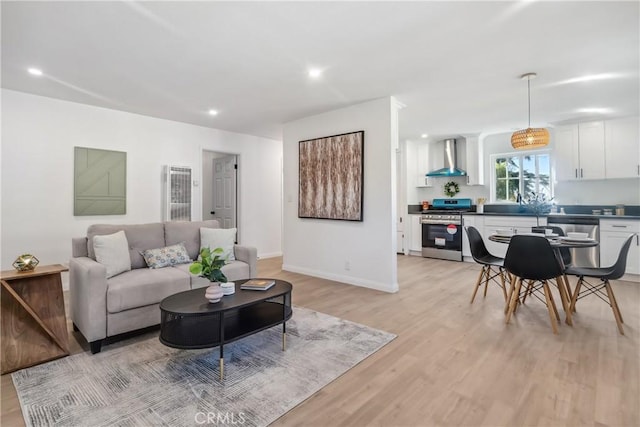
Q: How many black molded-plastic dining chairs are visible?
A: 4